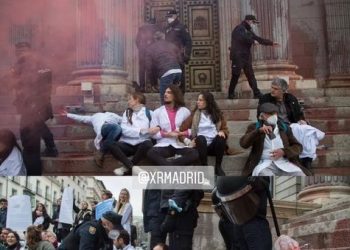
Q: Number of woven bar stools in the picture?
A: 0